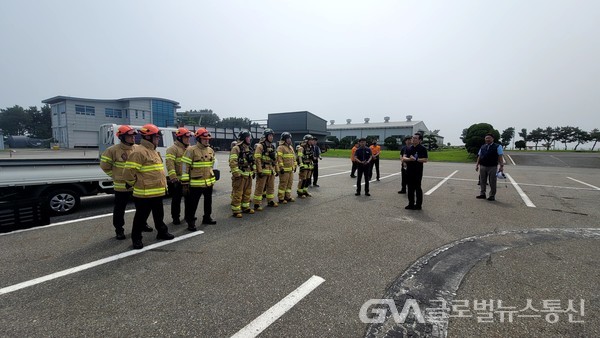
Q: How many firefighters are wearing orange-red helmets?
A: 4